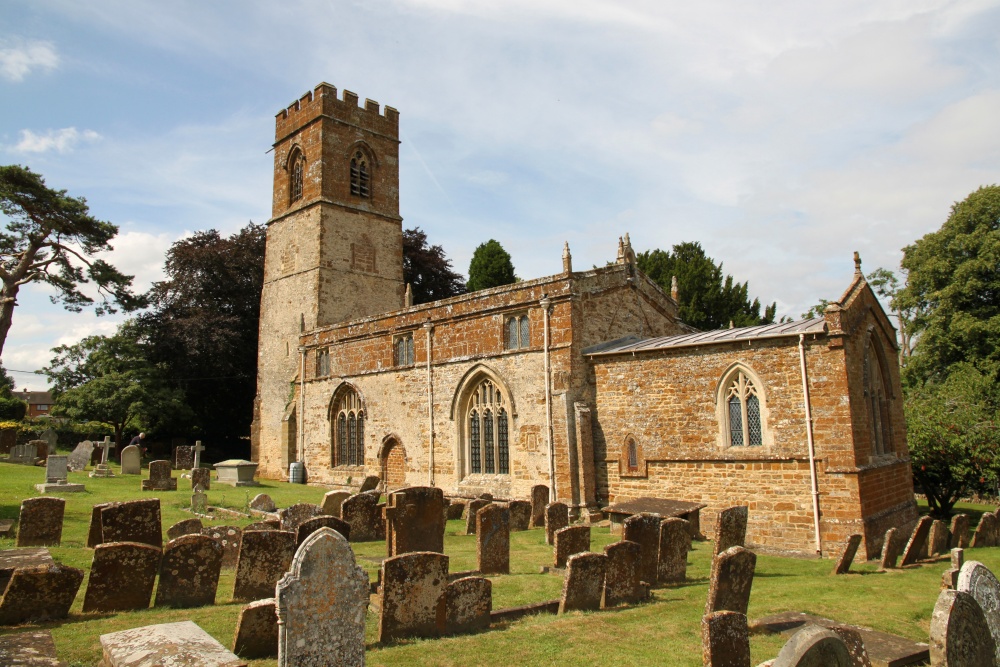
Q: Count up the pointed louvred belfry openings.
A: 2